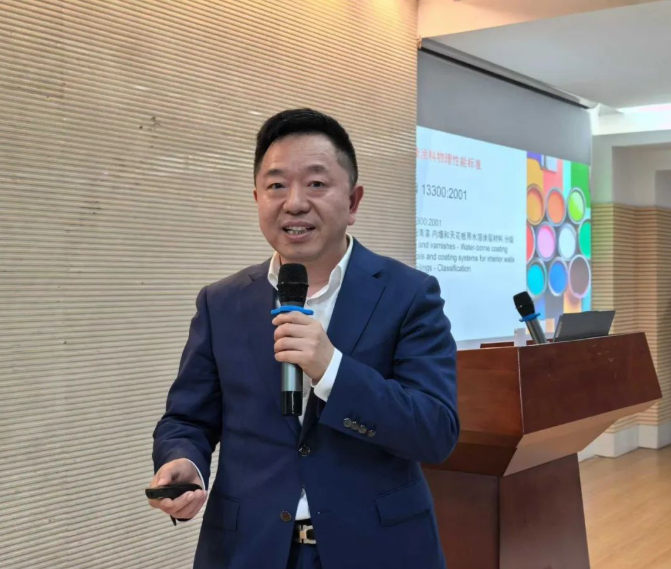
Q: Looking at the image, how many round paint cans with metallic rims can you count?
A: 10